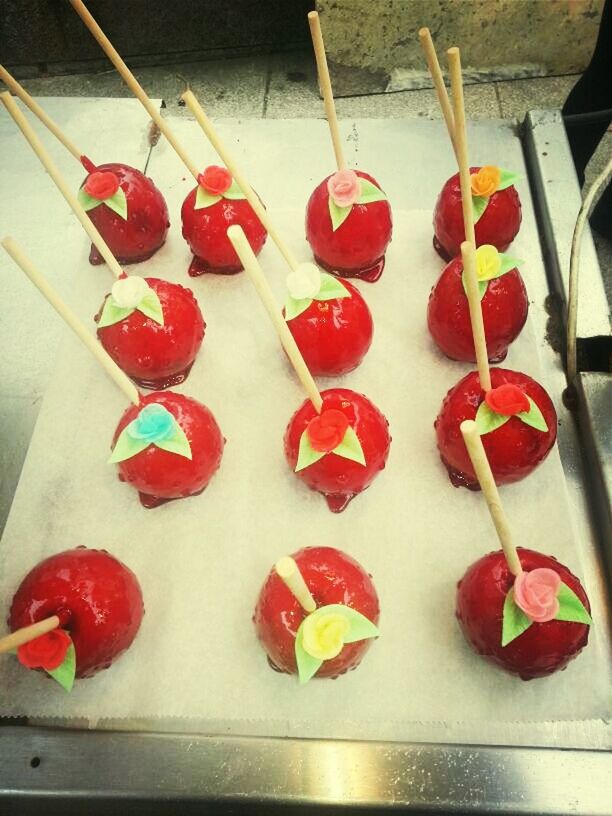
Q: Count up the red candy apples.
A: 13